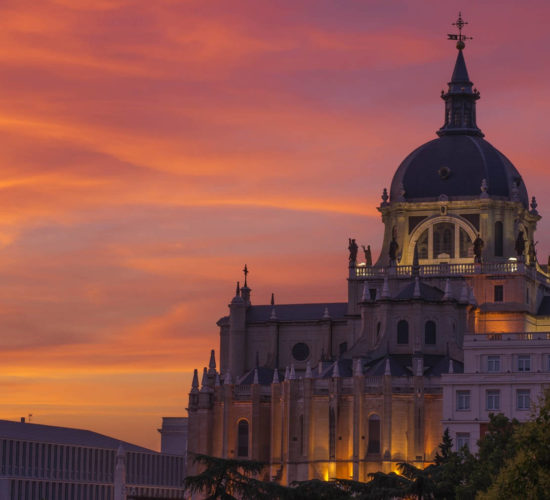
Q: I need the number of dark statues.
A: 6